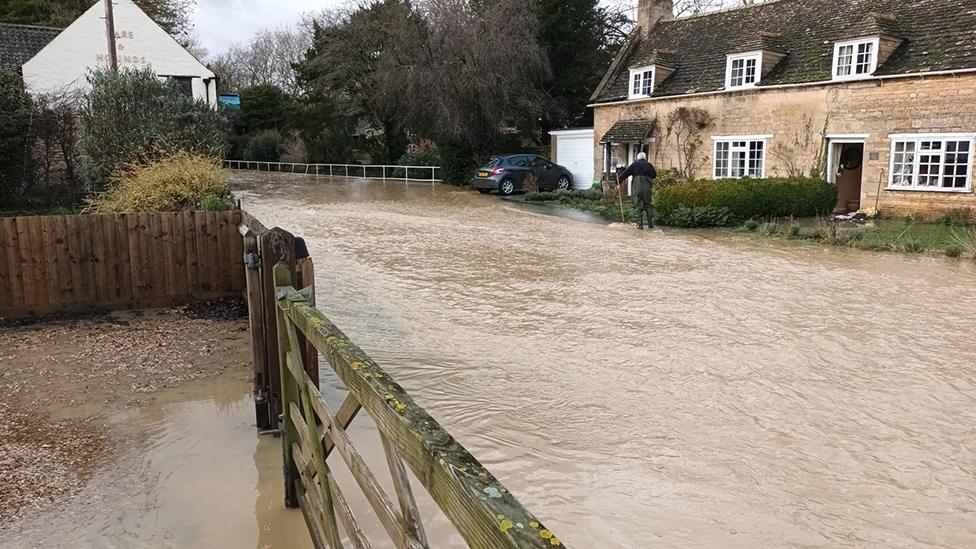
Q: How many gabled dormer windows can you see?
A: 3